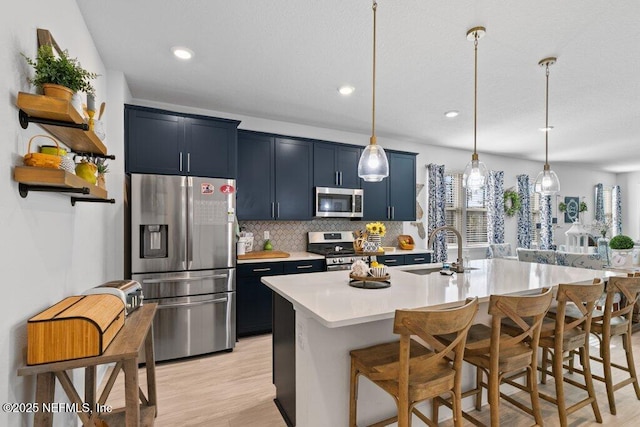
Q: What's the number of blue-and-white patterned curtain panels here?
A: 6